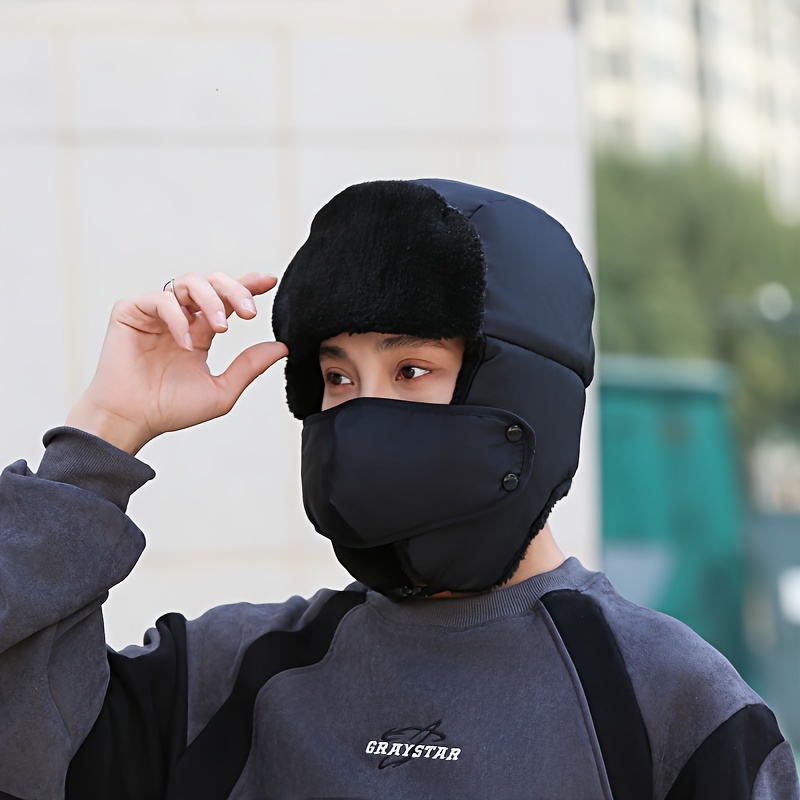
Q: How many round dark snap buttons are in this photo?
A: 2